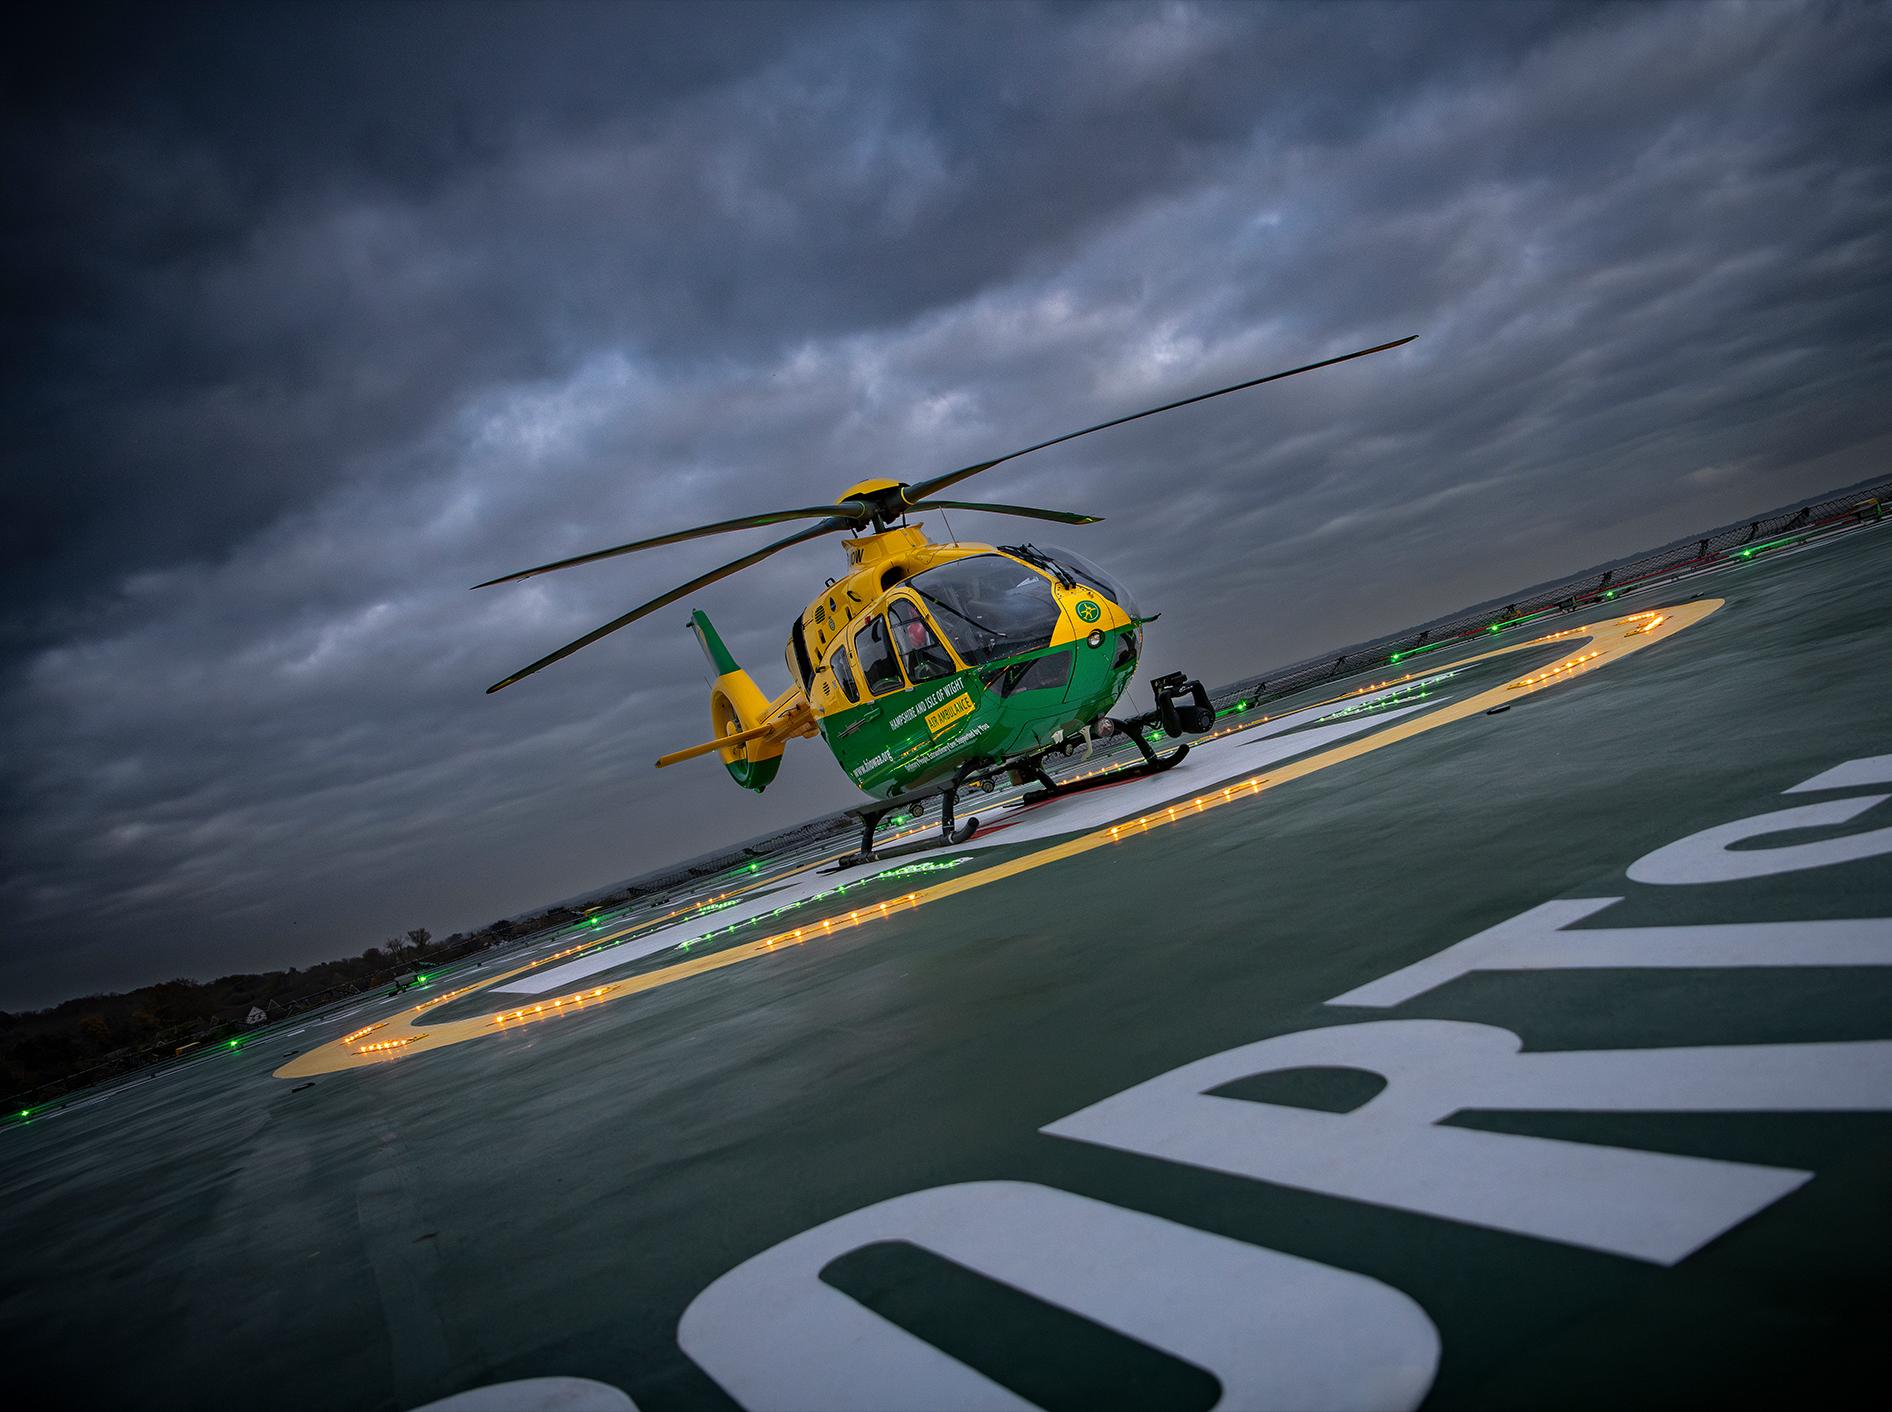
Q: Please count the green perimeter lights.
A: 12